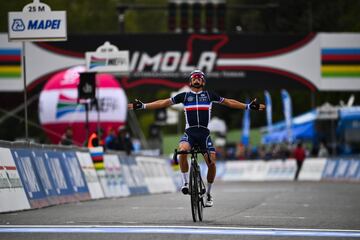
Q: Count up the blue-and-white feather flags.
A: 3